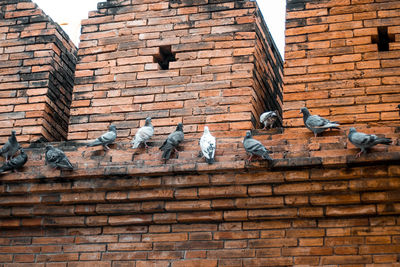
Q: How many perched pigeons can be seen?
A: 11